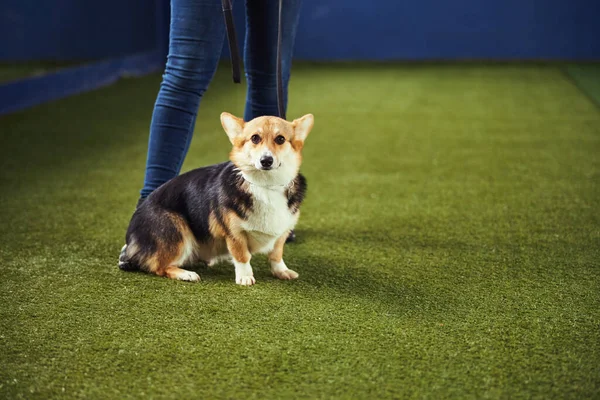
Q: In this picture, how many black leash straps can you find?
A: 2